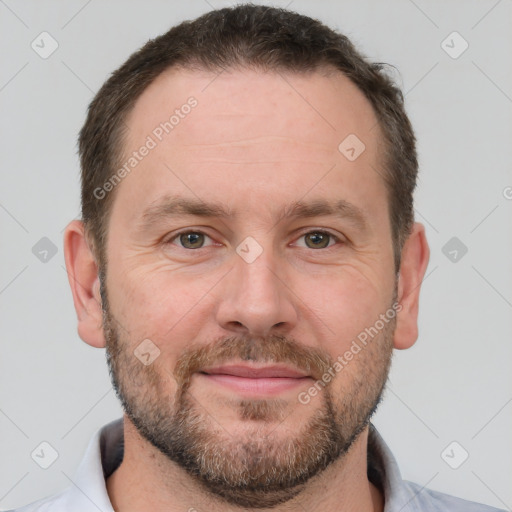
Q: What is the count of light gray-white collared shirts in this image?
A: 1